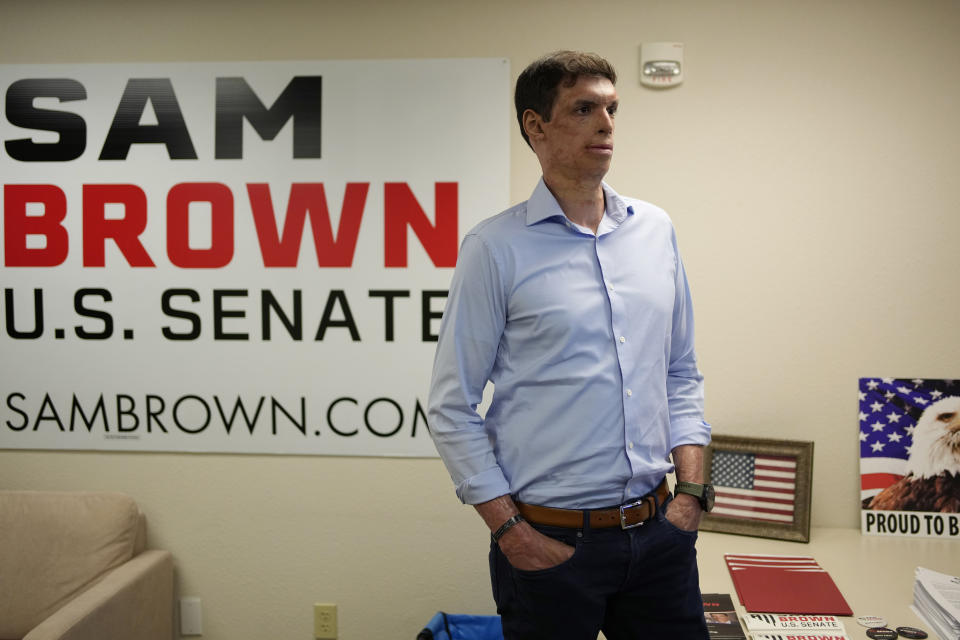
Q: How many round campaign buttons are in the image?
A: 3